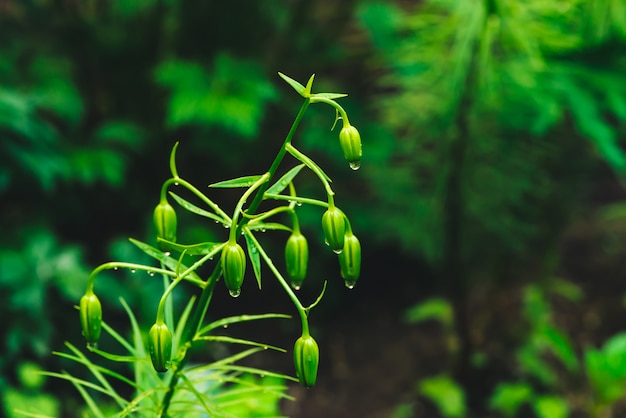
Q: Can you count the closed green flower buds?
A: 9